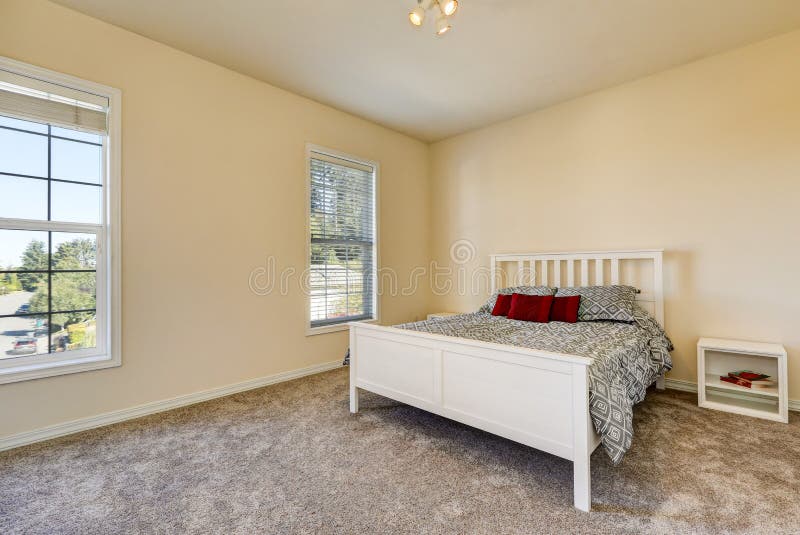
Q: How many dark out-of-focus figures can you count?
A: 0